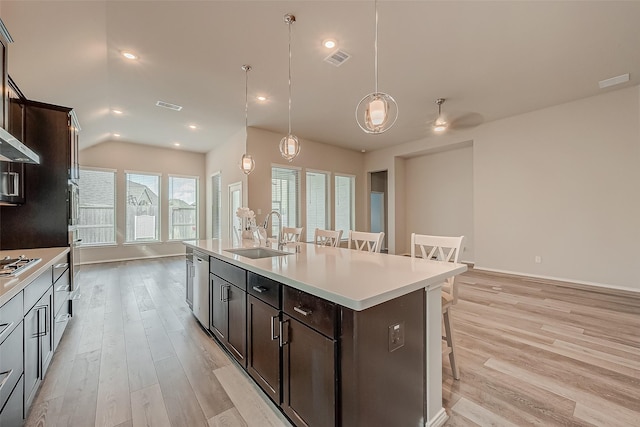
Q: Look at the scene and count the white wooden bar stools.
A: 4